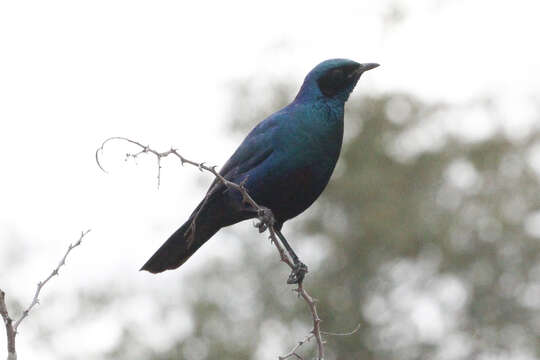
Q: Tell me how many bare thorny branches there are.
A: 2